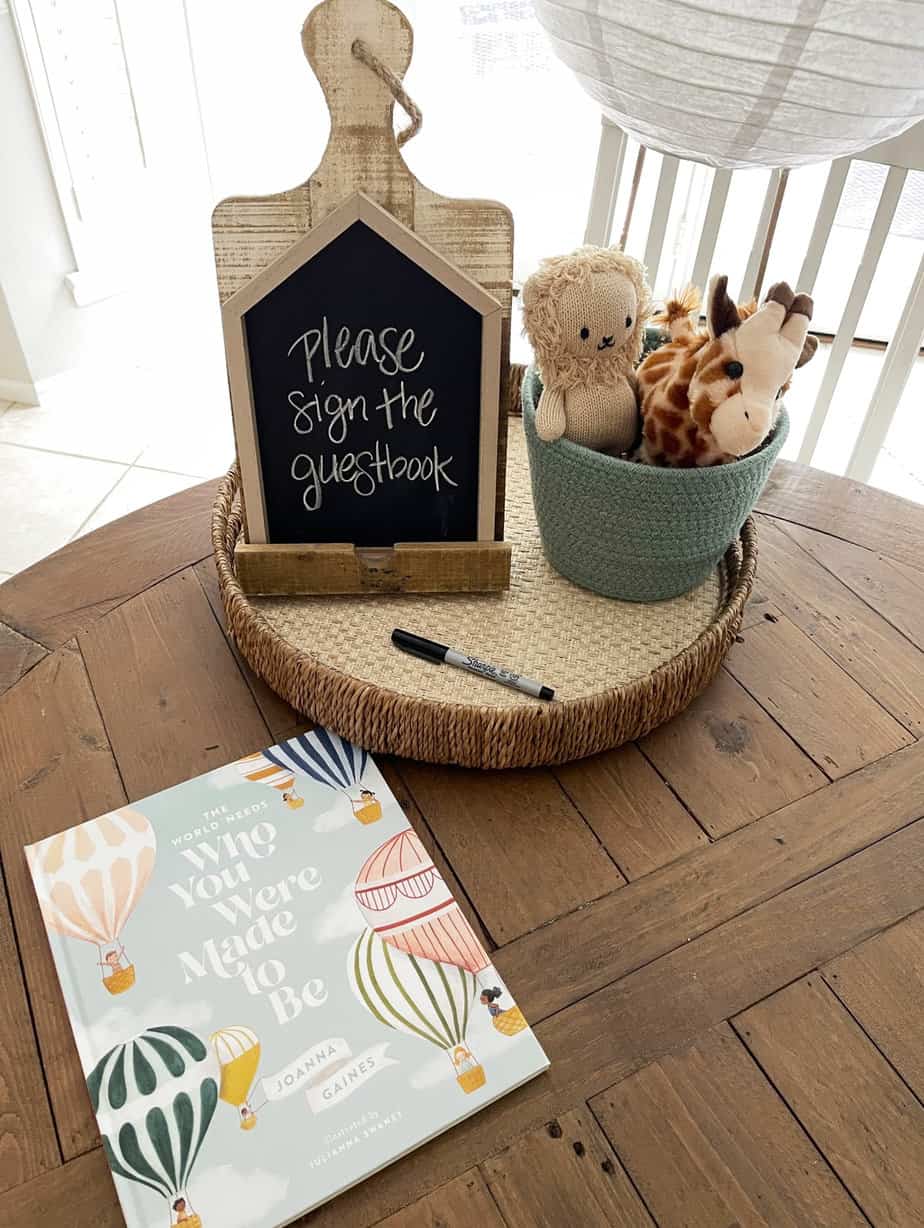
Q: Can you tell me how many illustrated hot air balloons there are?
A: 7